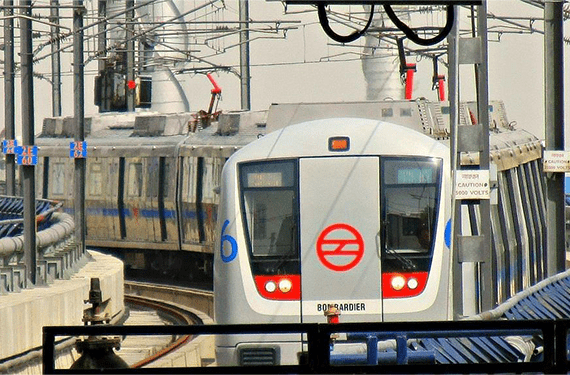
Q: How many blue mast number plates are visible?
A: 3